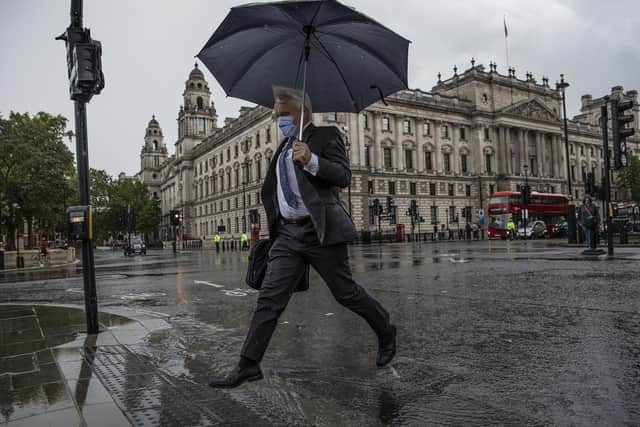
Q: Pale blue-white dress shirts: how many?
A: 1